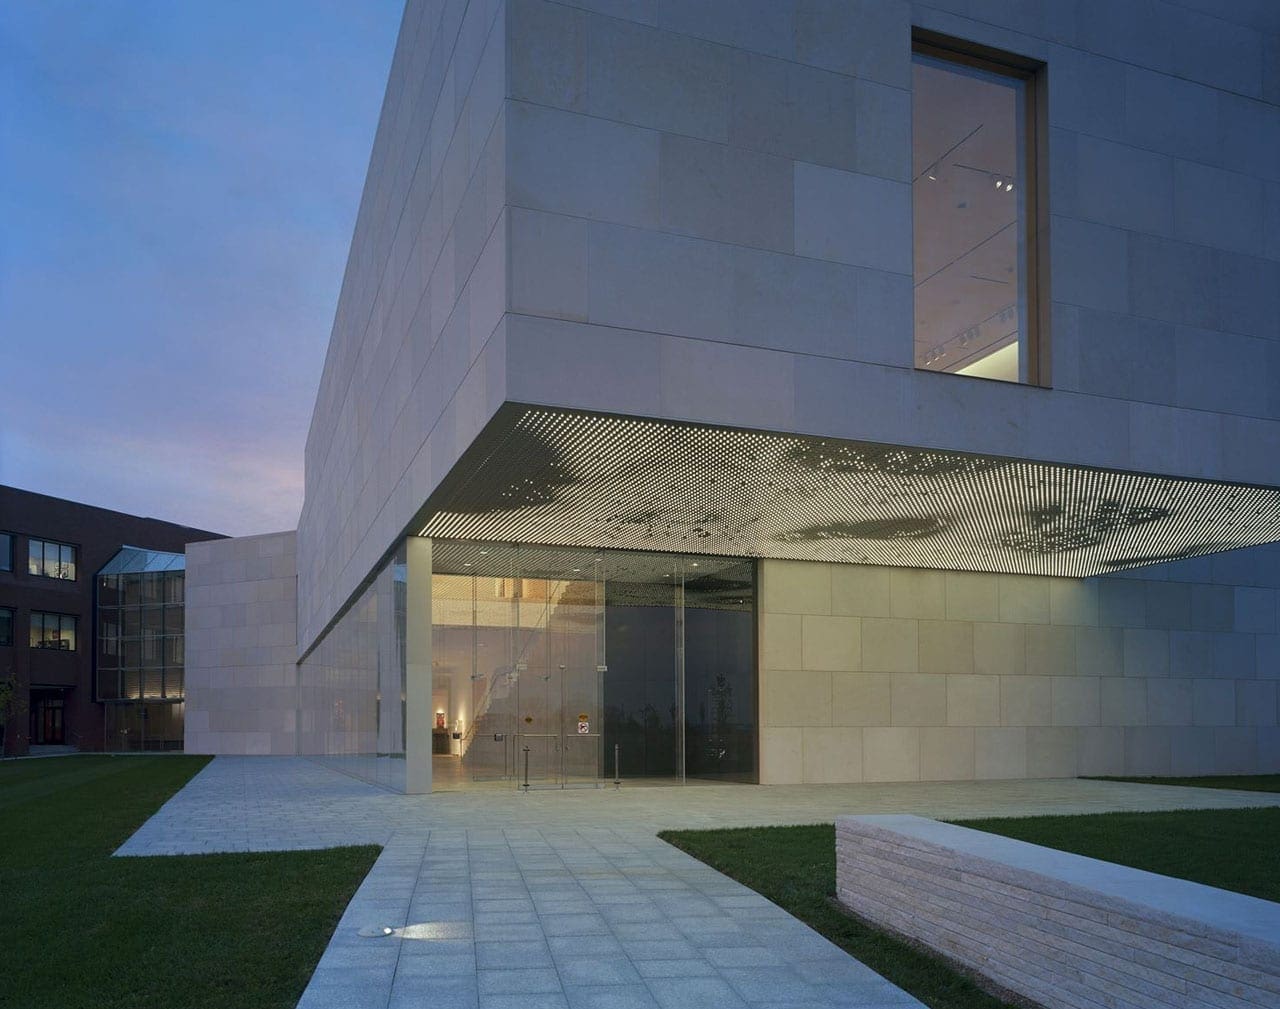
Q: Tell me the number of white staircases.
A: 1